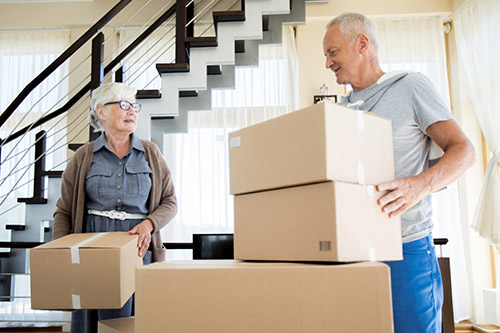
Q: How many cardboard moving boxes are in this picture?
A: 5